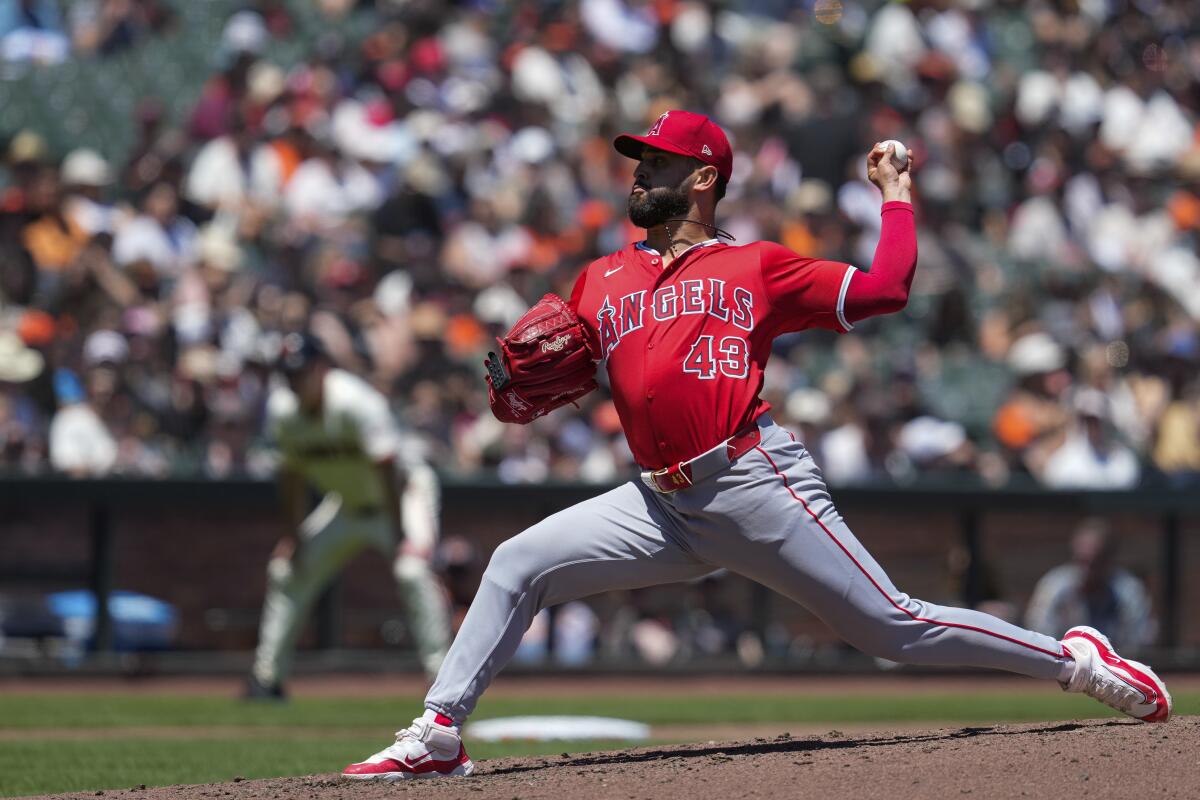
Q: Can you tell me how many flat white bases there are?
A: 1